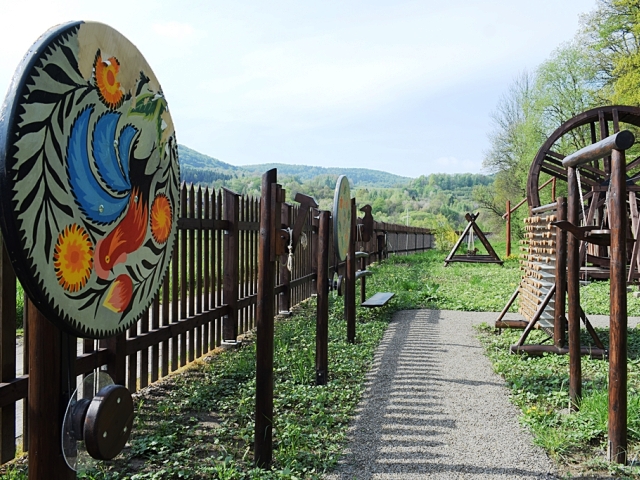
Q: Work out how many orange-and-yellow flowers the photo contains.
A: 3